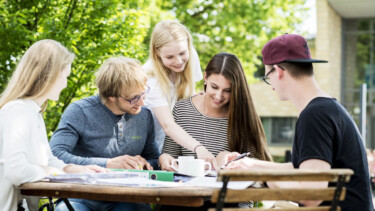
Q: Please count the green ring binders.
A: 1